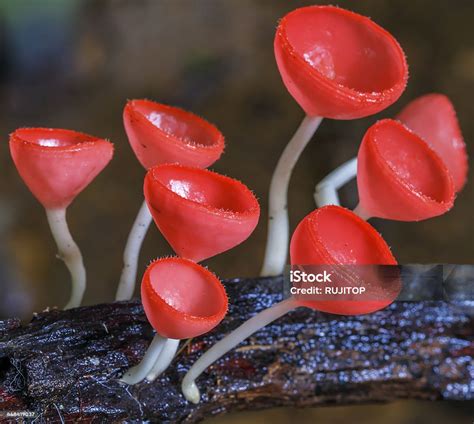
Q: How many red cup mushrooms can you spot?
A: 8